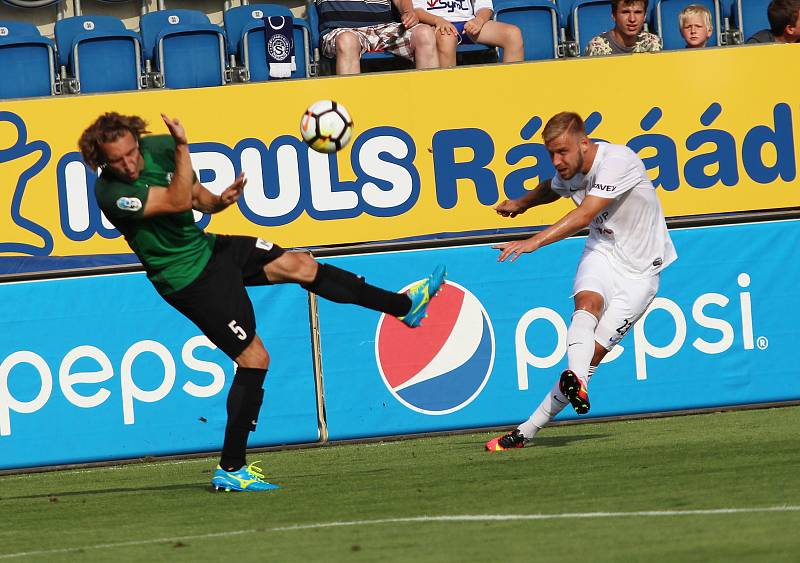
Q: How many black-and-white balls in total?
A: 1